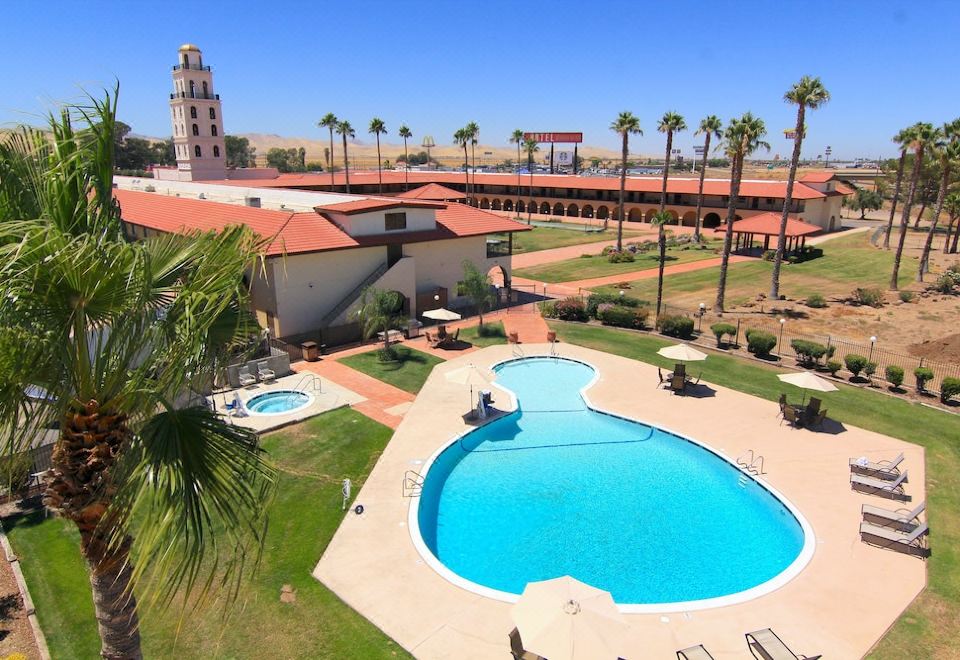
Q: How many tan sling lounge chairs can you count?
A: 6